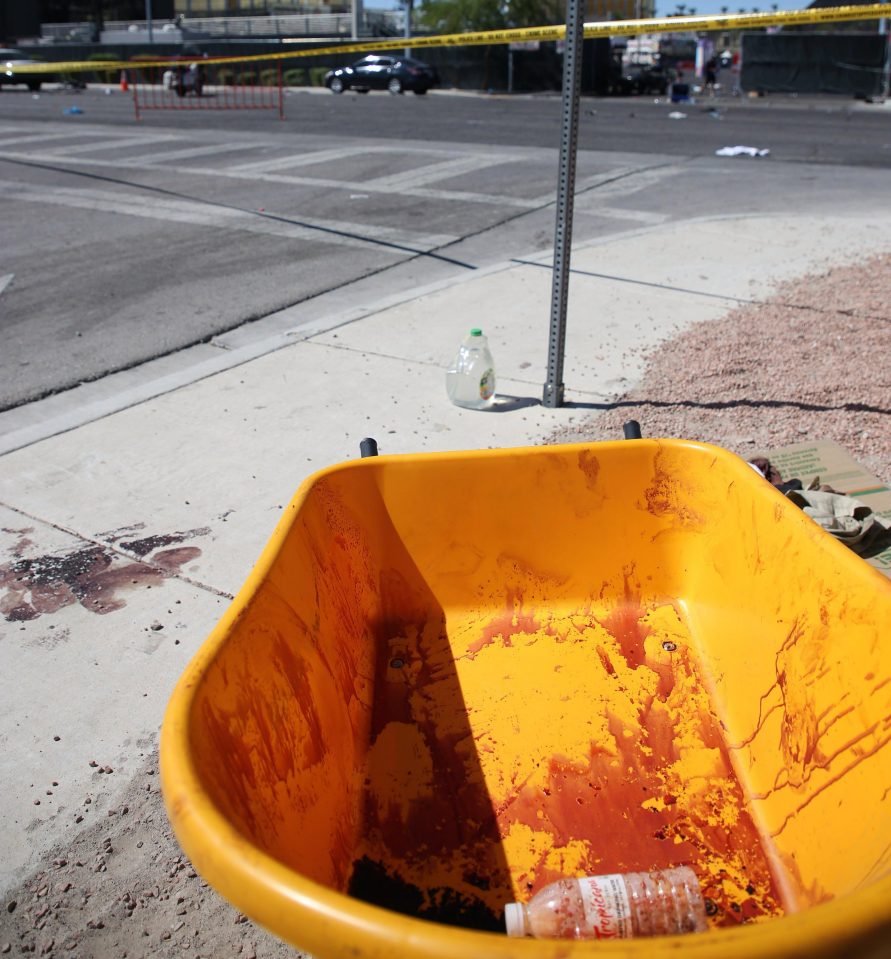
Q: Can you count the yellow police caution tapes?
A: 1